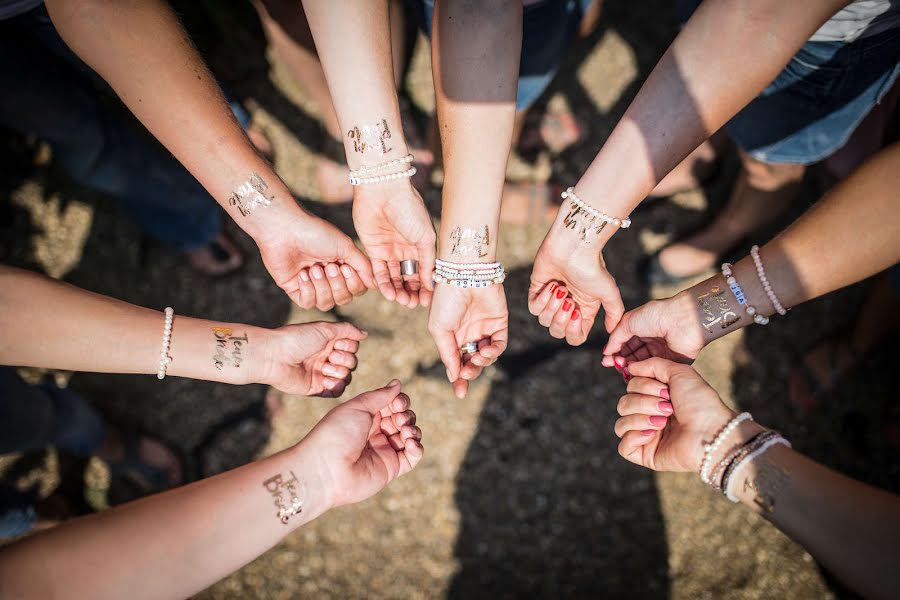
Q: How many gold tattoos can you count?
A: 8